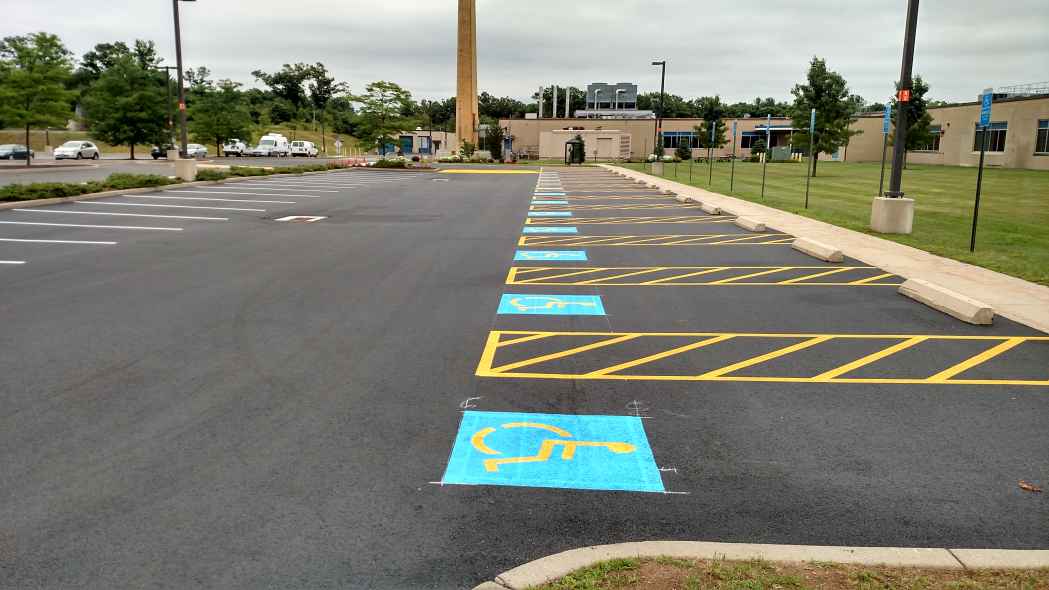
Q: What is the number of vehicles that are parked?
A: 7